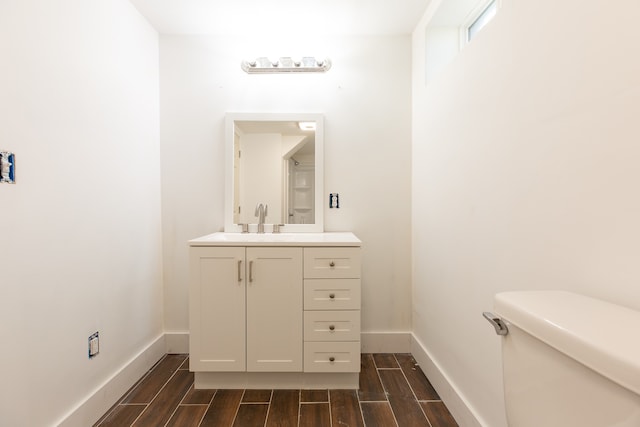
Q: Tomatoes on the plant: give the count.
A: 0